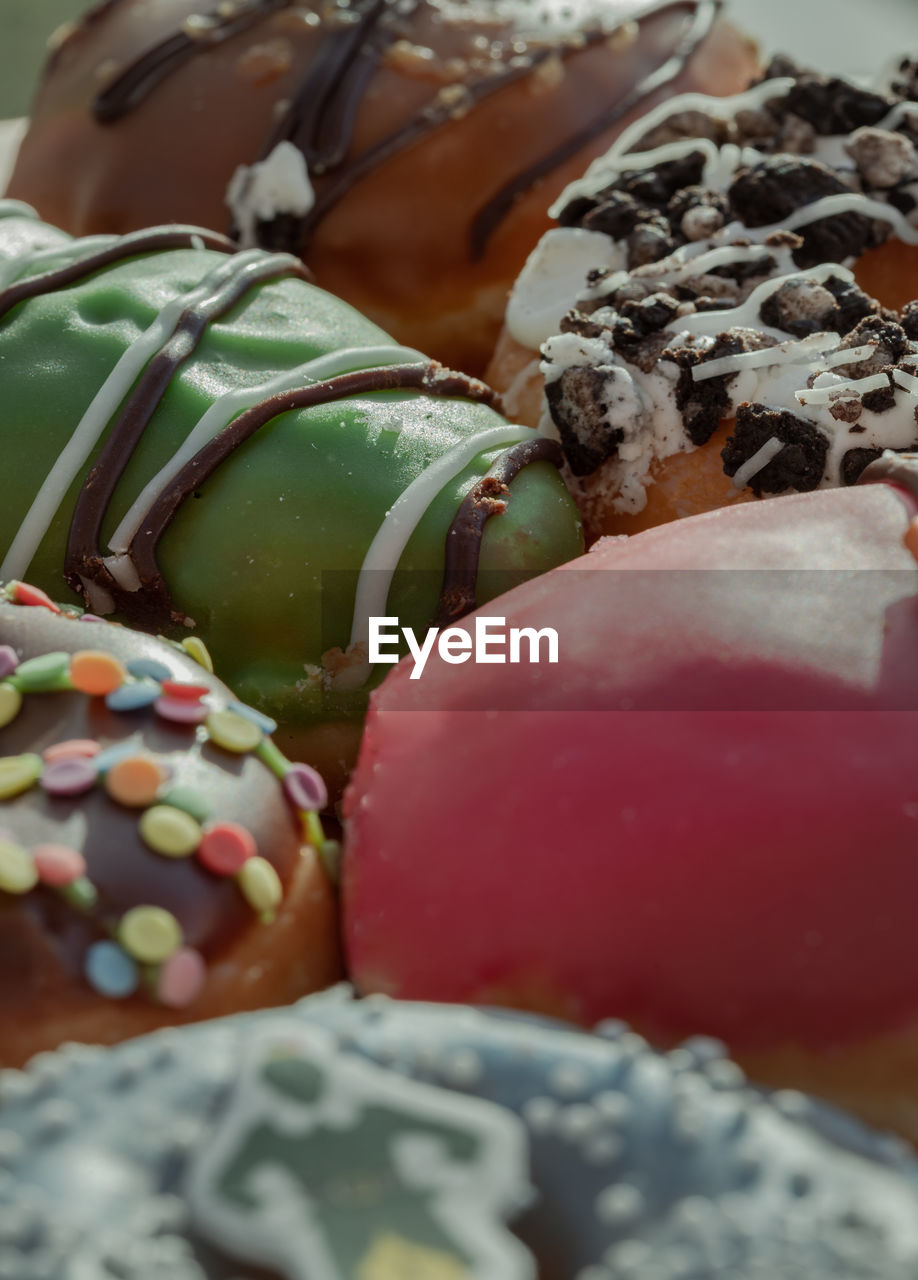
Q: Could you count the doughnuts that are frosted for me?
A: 6